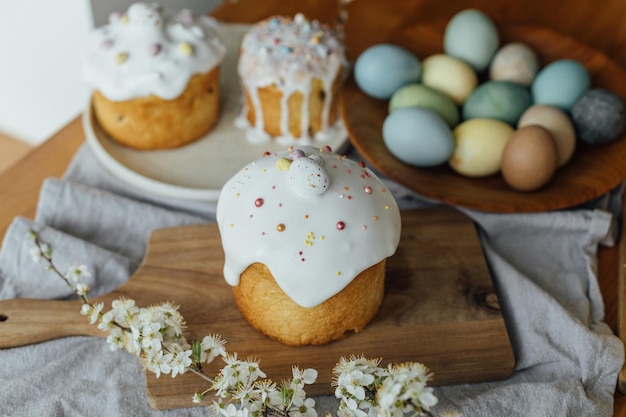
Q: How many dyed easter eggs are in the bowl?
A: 12